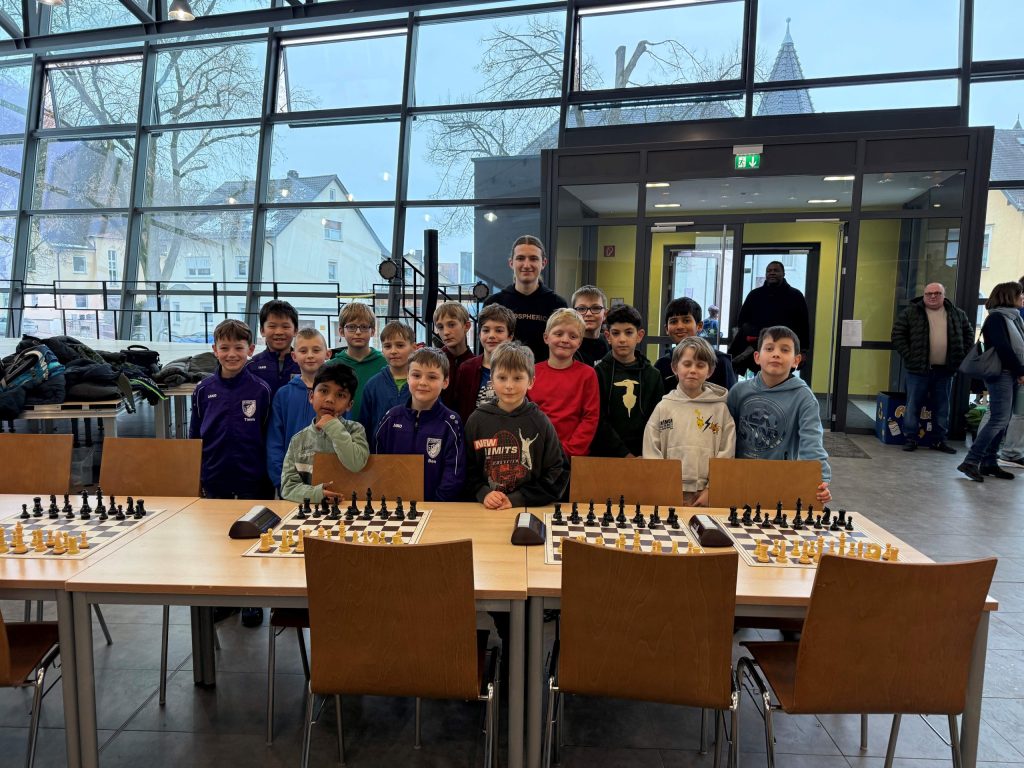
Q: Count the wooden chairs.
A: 9